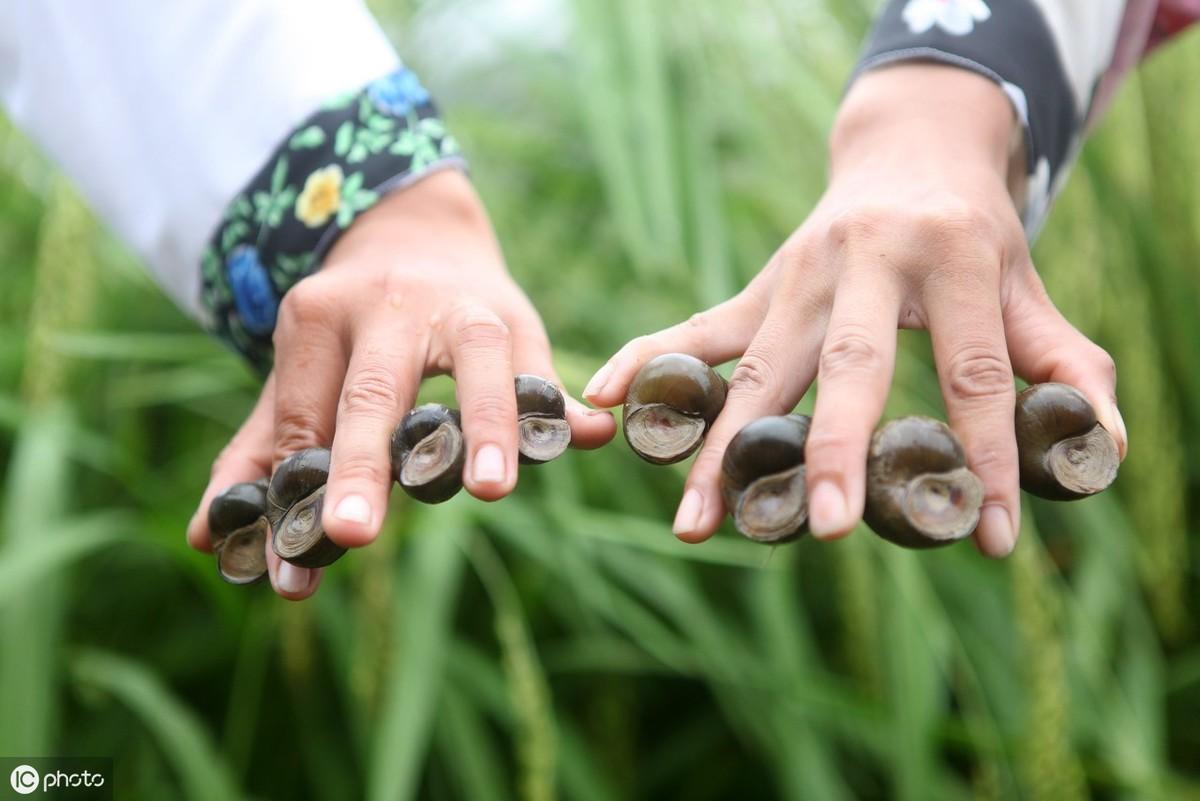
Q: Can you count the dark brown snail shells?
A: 8